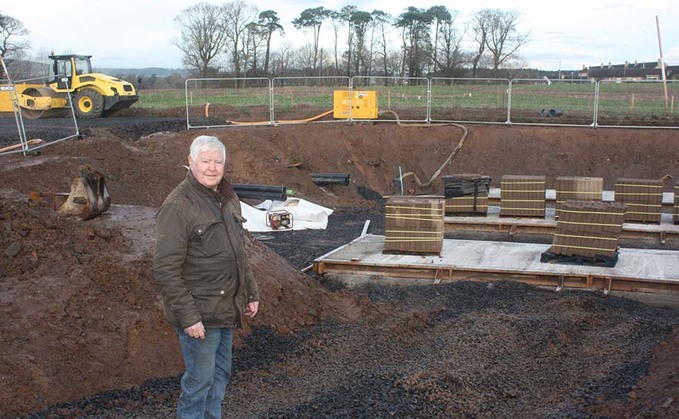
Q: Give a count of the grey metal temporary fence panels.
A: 8